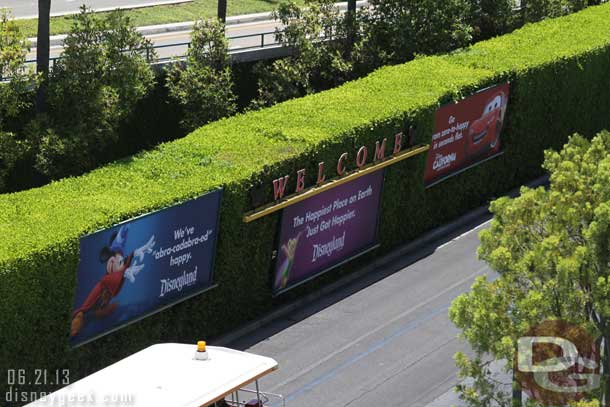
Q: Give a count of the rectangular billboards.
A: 3